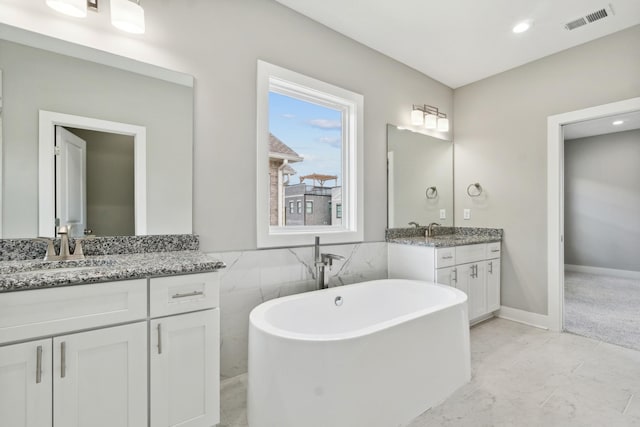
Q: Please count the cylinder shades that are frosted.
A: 5